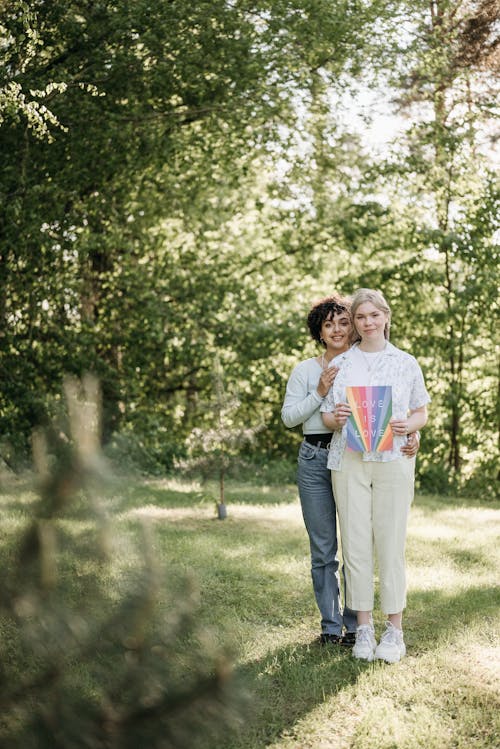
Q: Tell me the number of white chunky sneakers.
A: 2